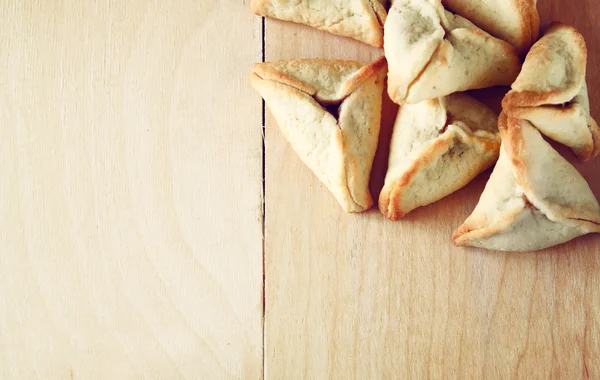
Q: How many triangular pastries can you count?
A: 7